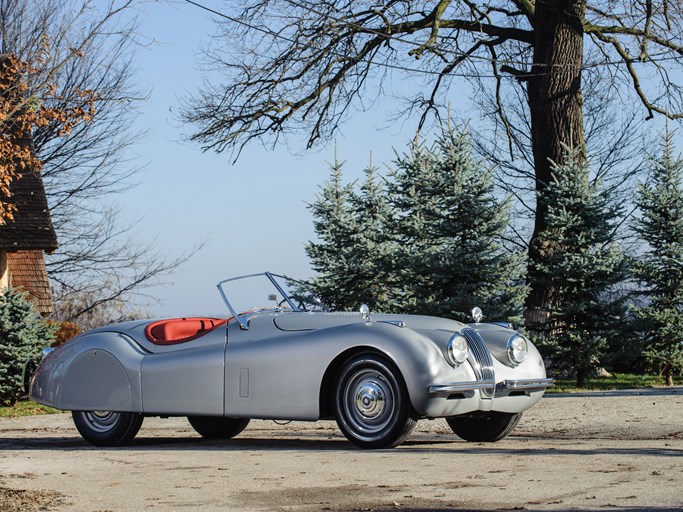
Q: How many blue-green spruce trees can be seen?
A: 7